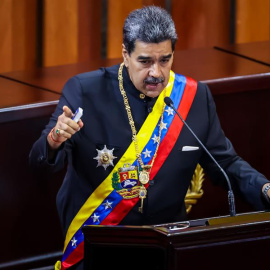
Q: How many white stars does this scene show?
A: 7